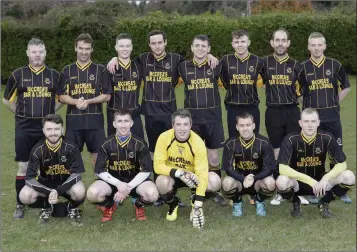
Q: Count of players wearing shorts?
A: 13